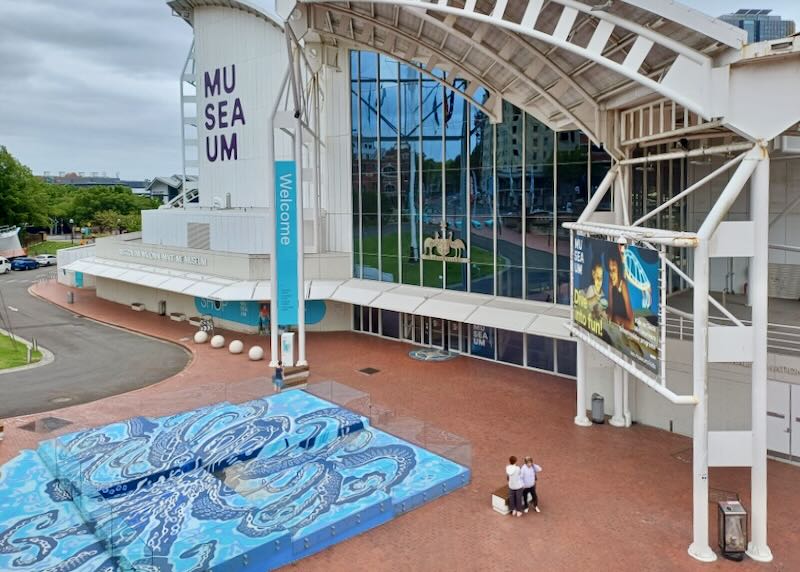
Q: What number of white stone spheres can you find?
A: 4